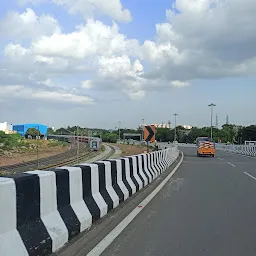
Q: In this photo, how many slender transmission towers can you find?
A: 2